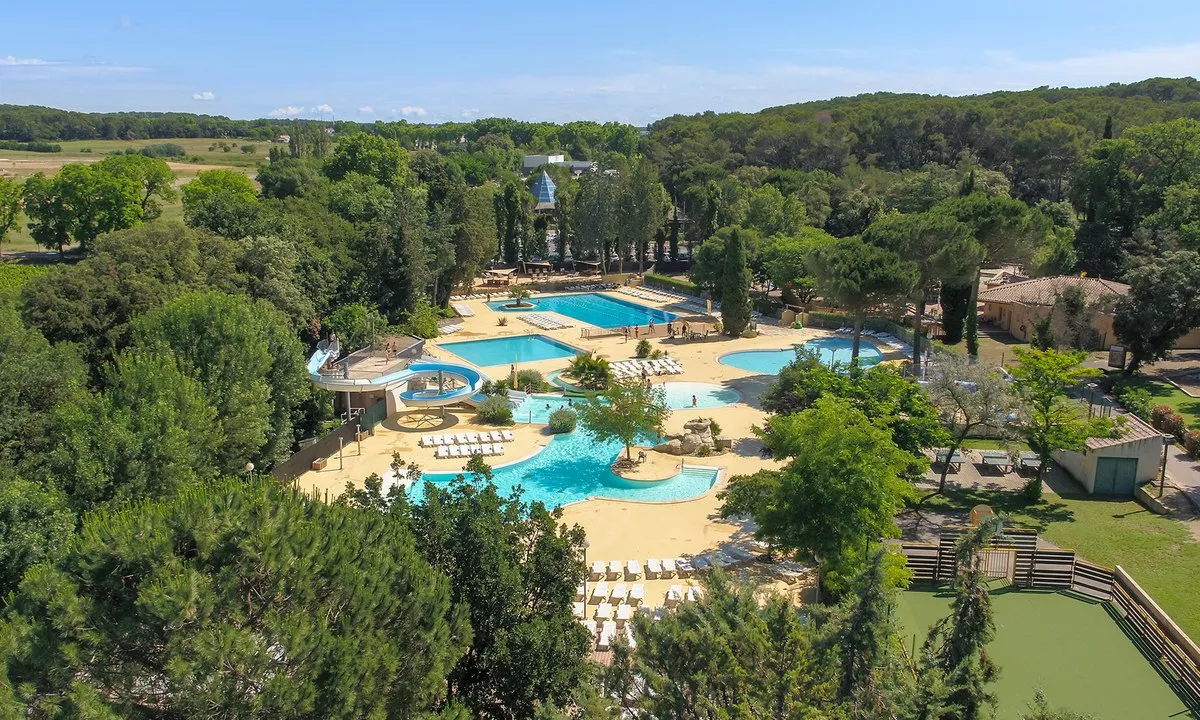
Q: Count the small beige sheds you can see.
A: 1